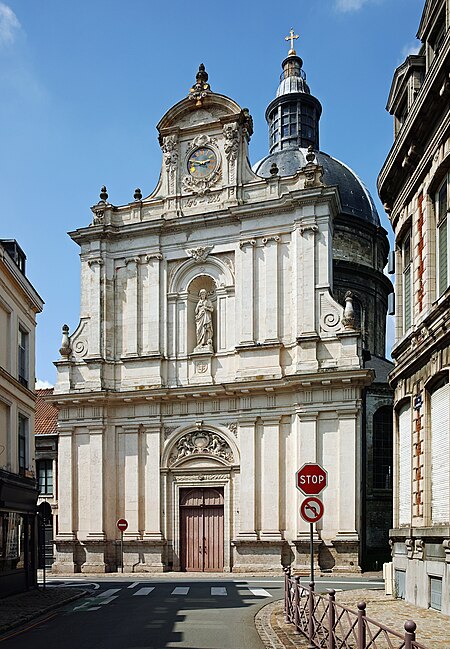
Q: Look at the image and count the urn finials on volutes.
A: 2